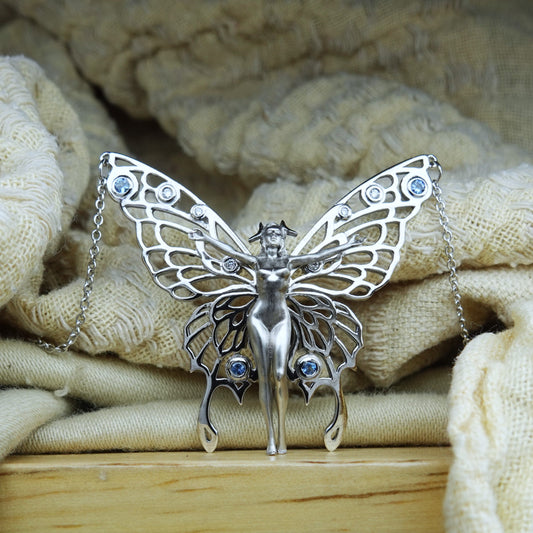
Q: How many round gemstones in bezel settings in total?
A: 10